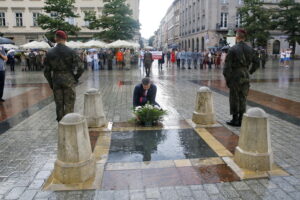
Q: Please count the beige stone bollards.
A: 4